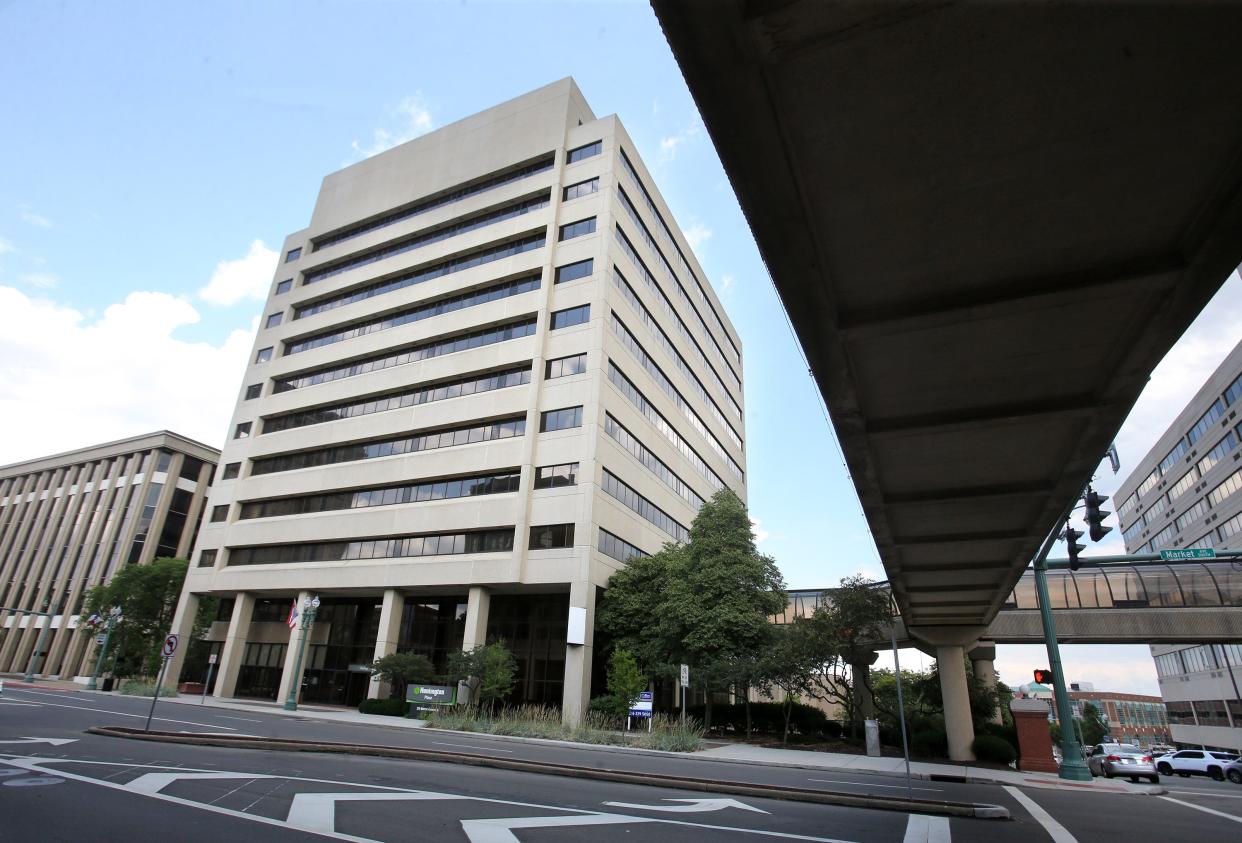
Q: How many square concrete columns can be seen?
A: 6